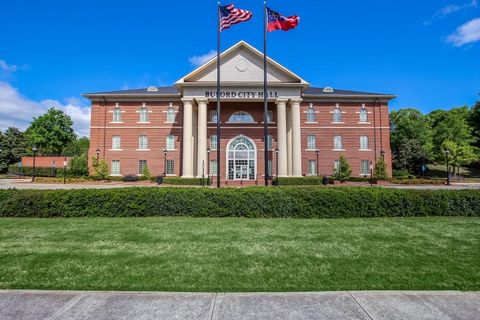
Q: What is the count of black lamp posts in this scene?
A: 8